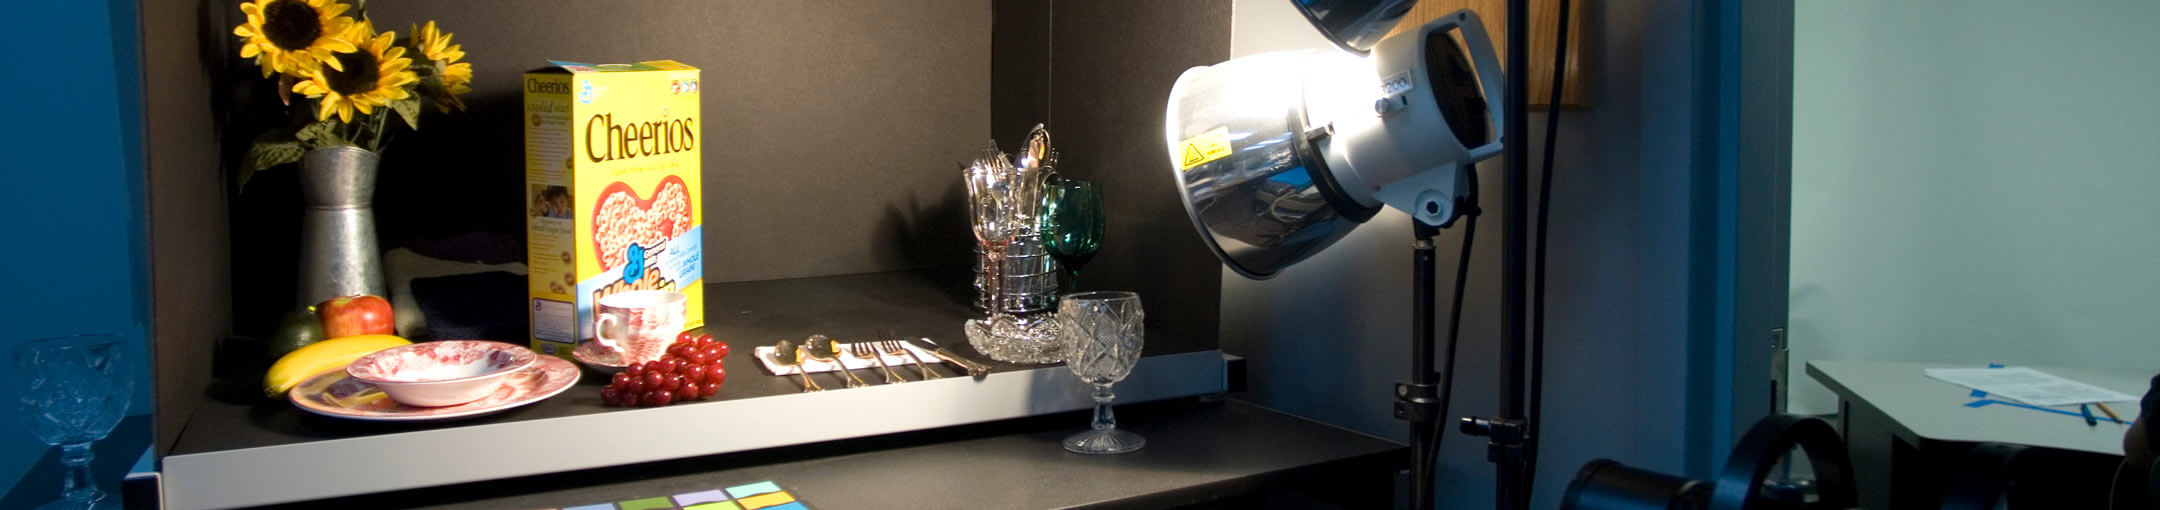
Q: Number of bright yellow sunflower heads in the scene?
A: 3